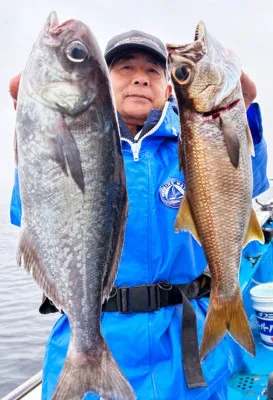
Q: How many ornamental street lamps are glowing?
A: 0